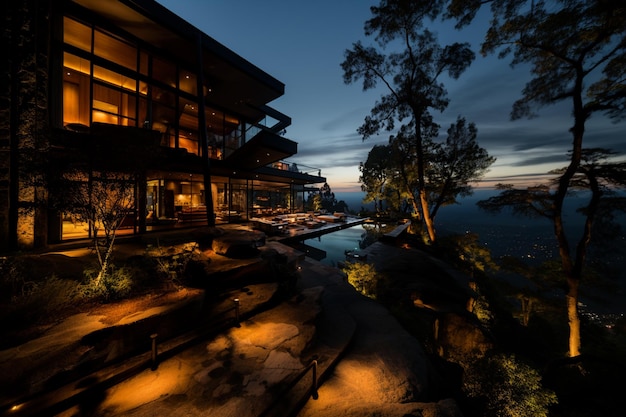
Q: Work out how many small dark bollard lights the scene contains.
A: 3